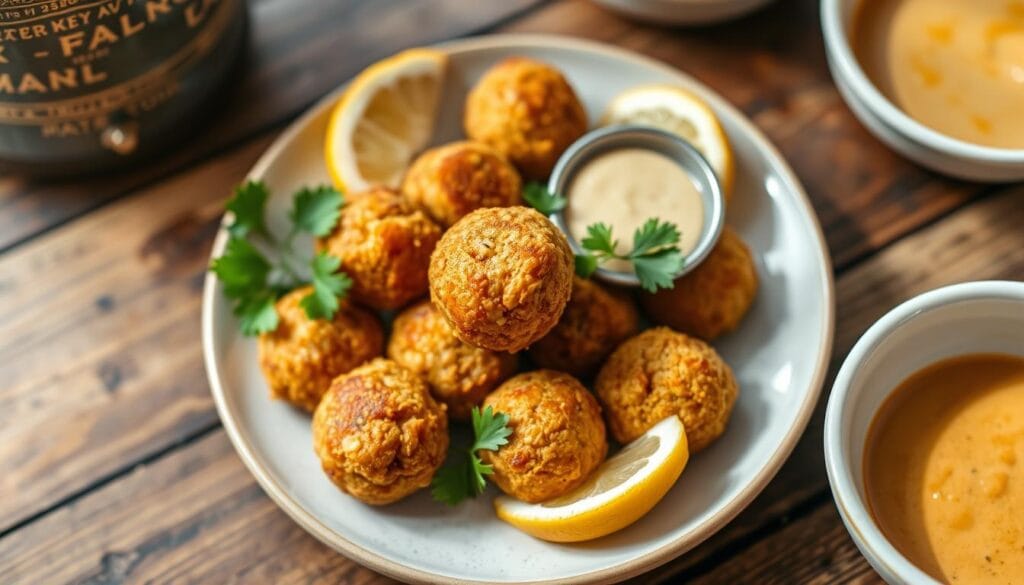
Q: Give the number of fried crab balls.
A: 11